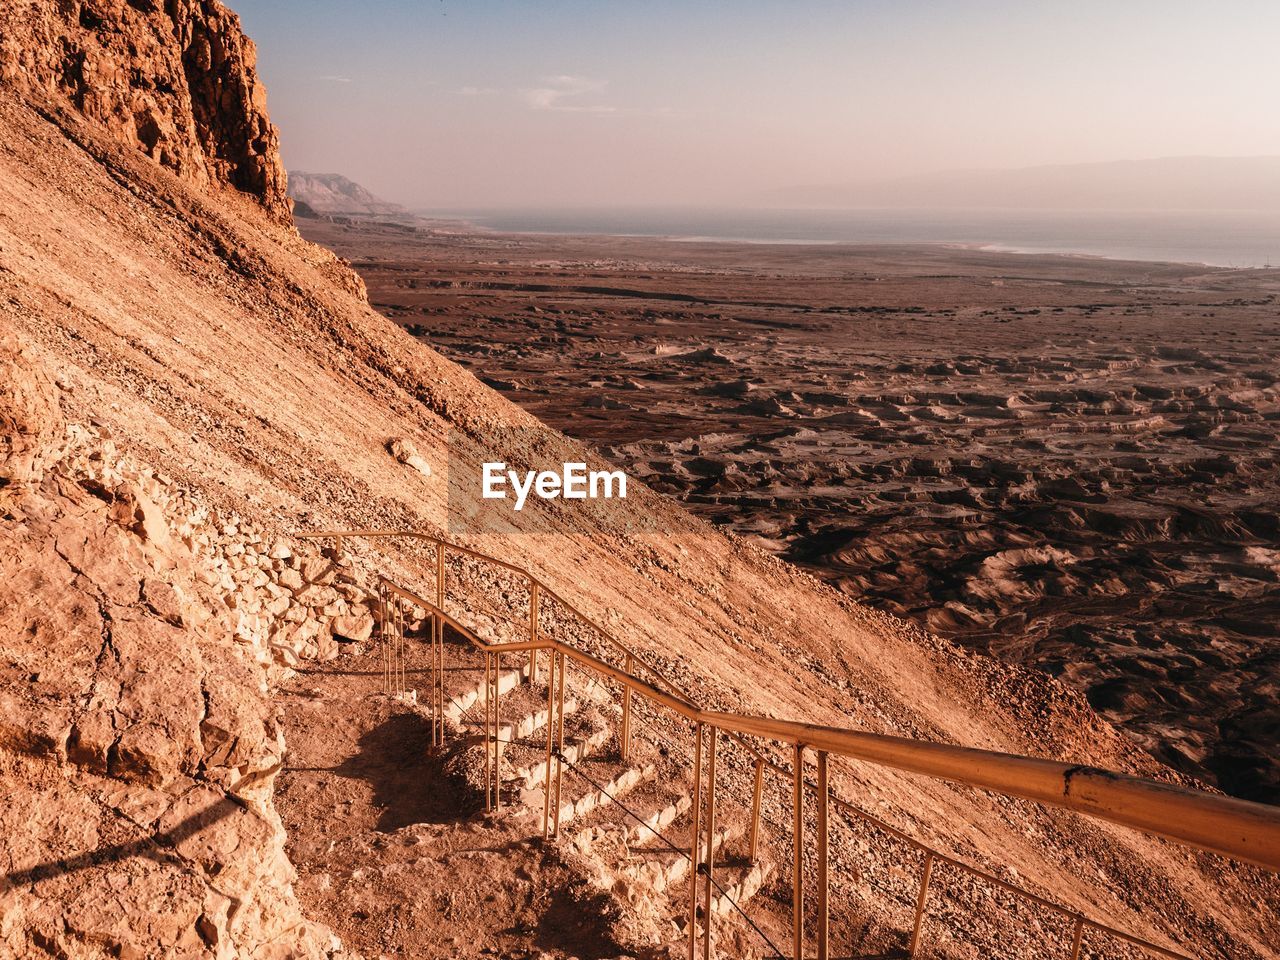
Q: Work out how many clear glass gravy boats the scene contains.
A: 0